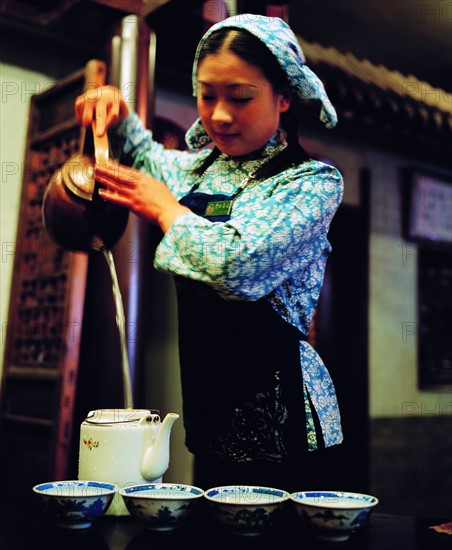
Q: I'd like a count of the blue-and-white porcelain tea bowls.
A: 4